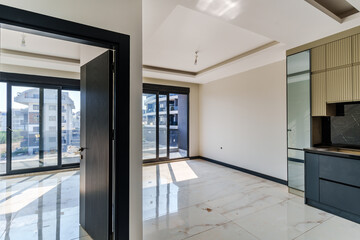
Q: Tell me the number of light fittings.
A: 2